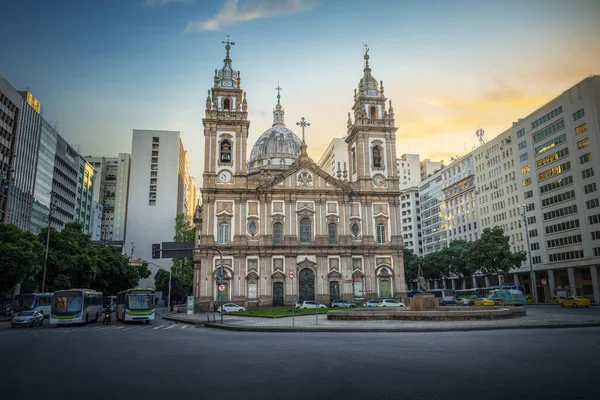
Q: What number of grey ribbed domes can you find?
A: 1